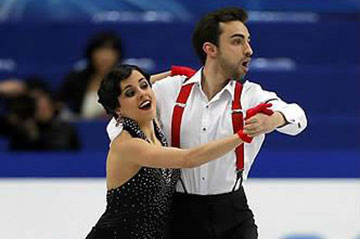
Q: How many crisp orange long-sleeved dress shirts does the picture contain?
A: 0